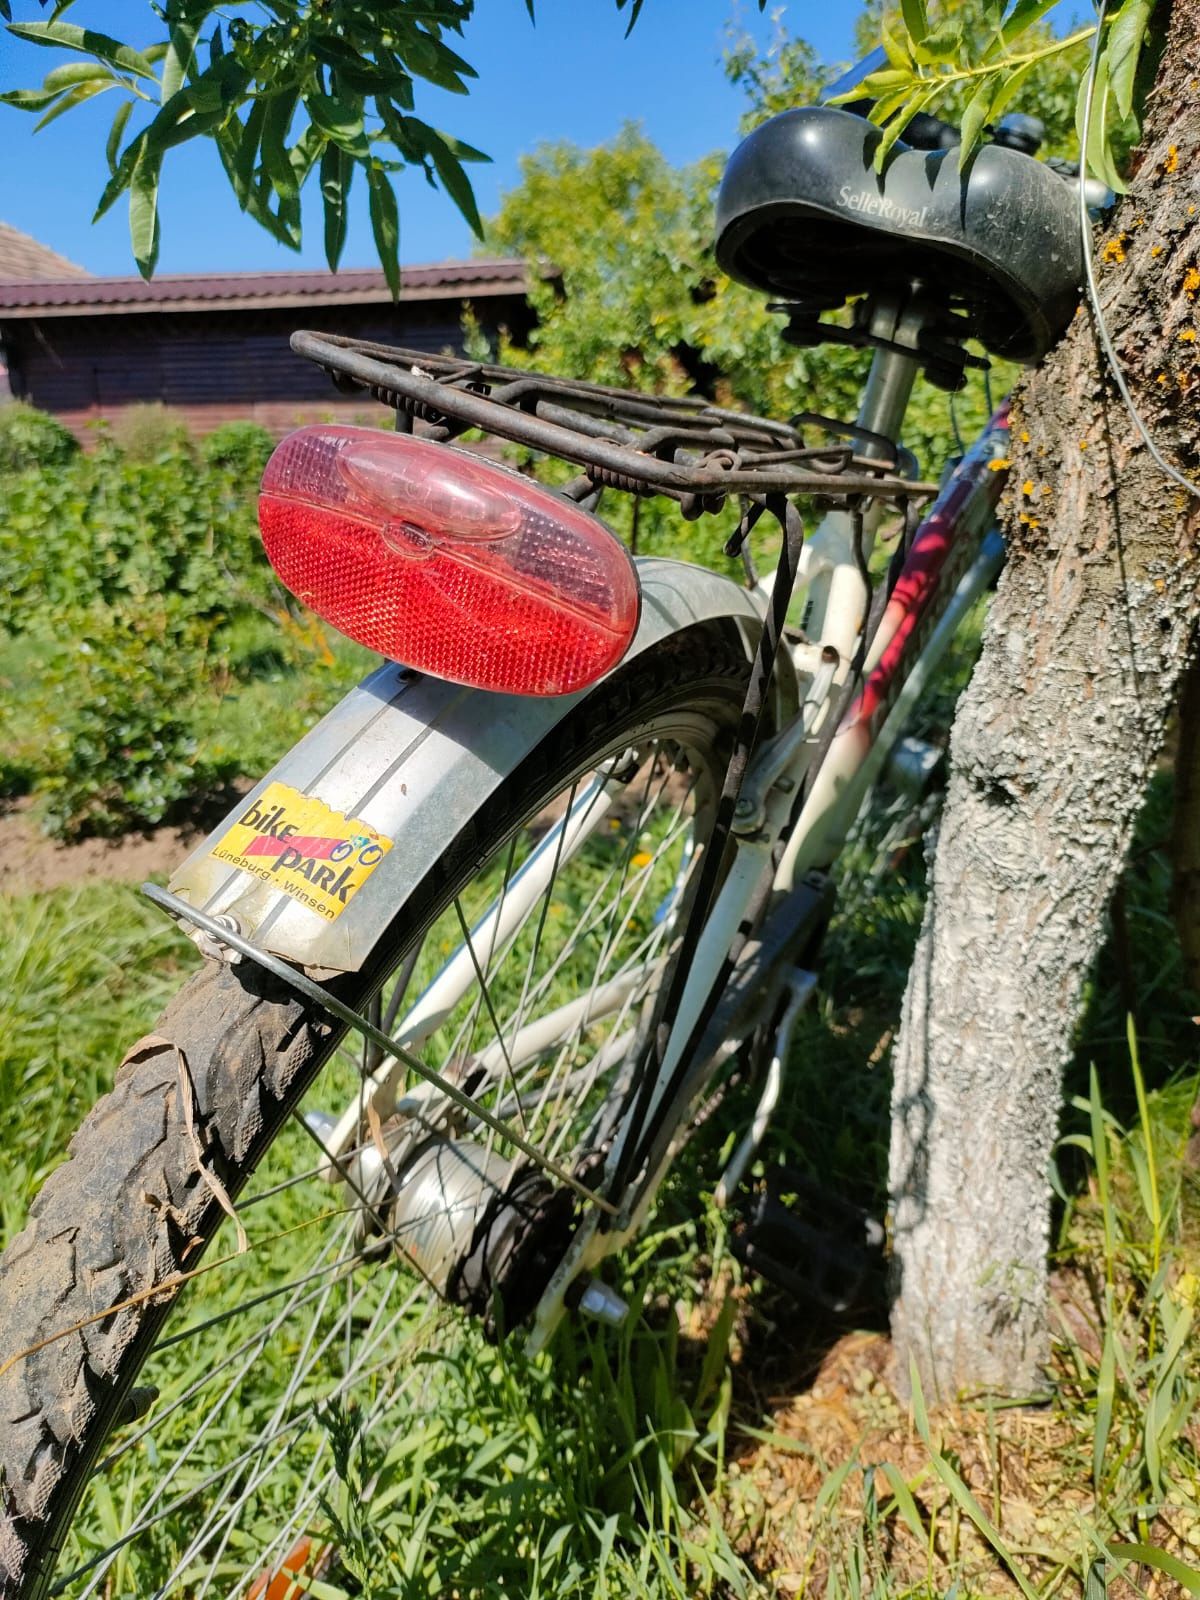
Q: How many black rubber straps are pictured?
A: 2